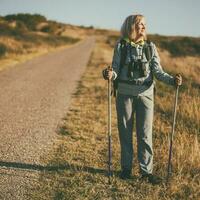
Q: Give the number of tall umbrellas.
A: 0